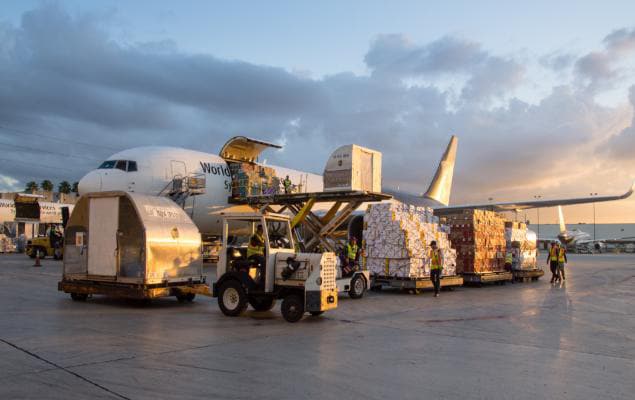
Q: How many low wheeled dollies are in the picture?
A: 4